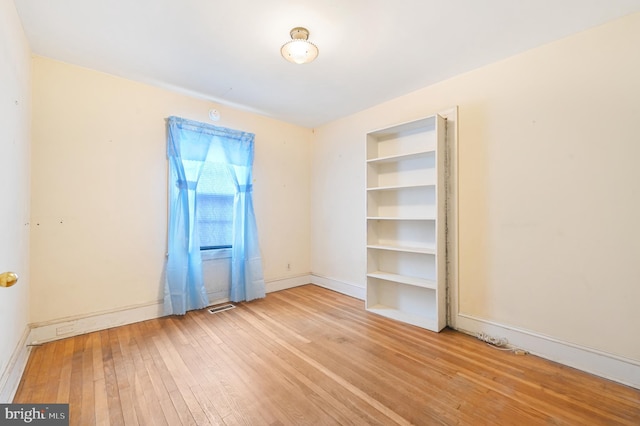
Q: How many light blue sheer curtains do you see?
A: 2